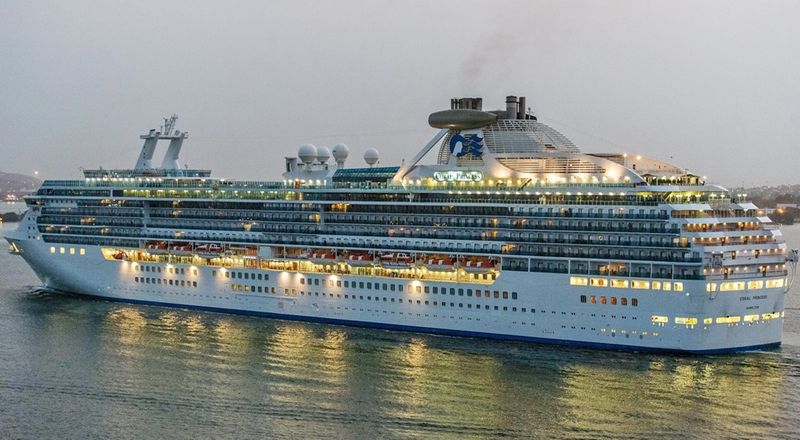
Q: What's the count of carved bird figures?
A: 0